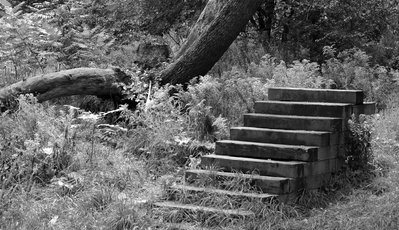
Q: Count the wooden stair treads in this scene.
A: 9